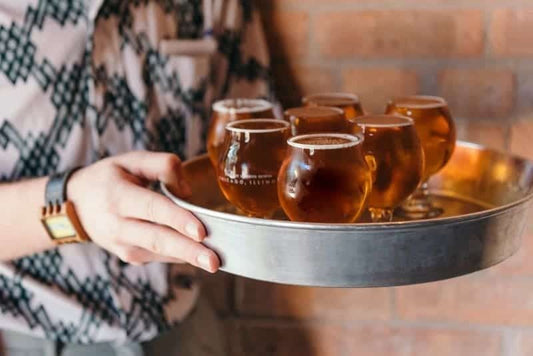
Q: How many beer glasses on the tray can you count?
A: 7